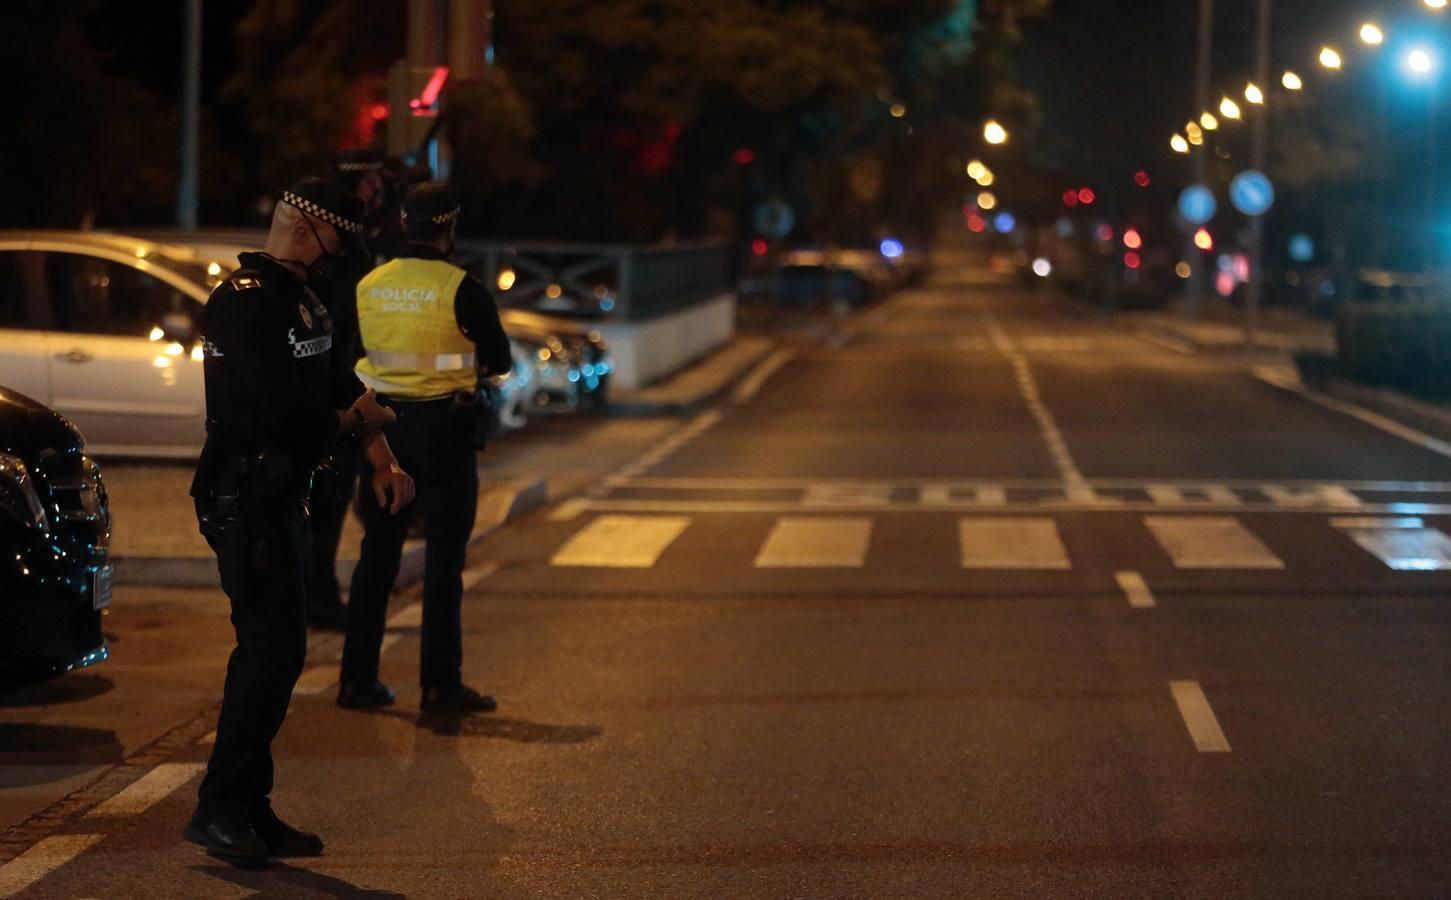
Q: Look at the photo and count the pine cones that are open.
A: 0